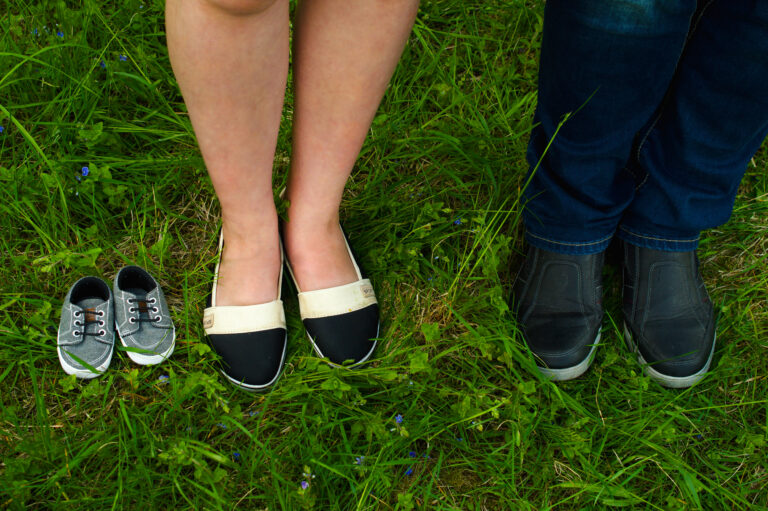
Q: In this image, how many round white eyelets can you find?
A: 12